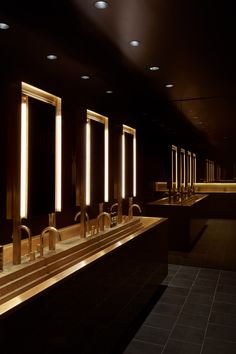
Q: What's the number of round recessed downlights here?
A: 8